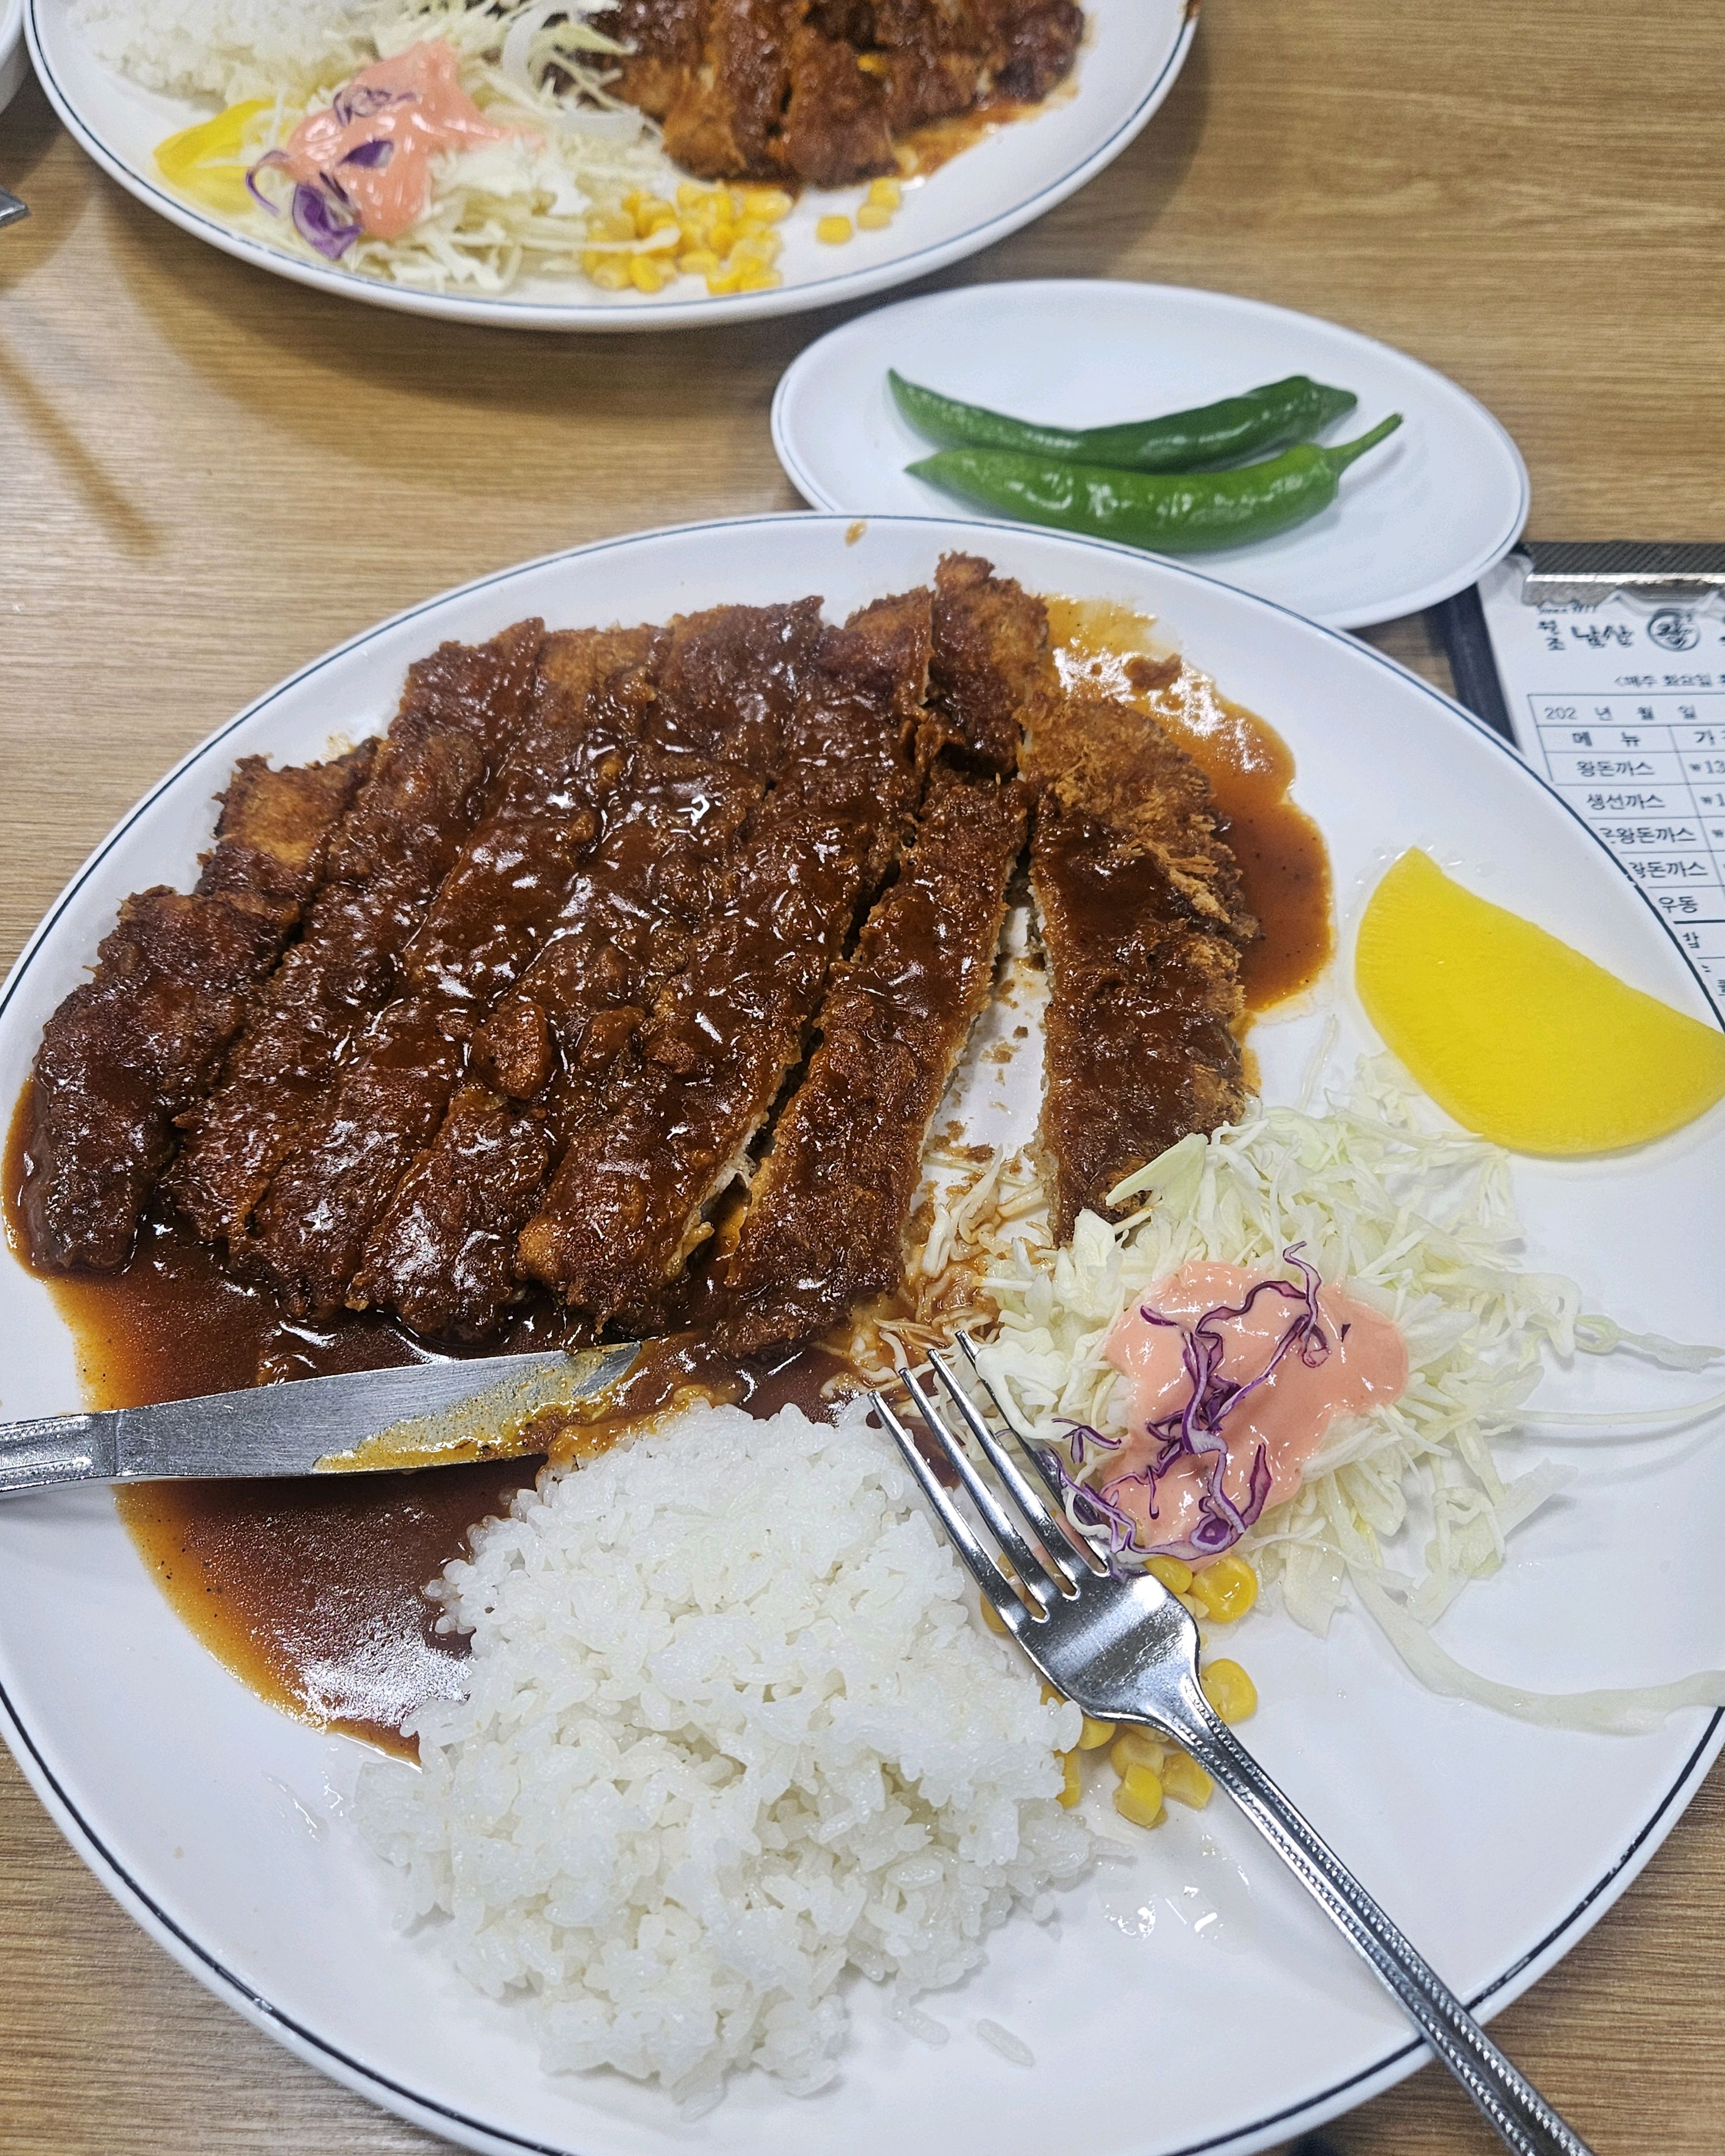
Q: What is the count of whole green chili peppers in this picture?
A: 2